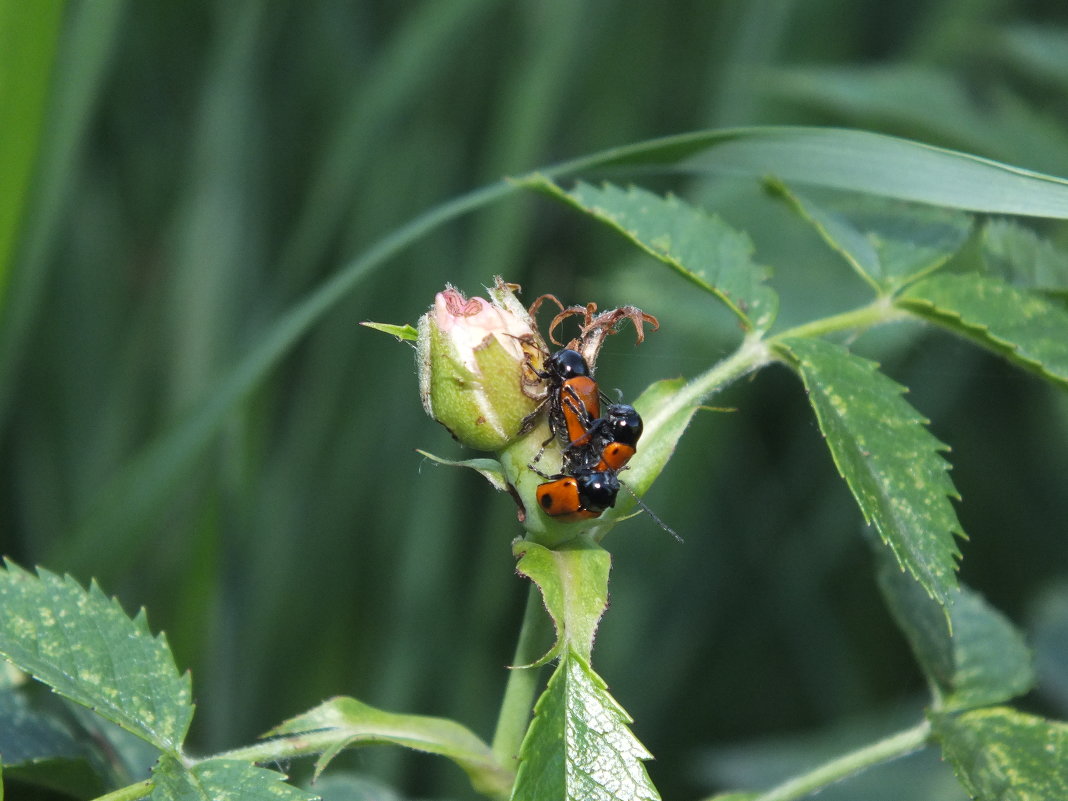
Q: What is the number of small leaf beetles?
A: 3